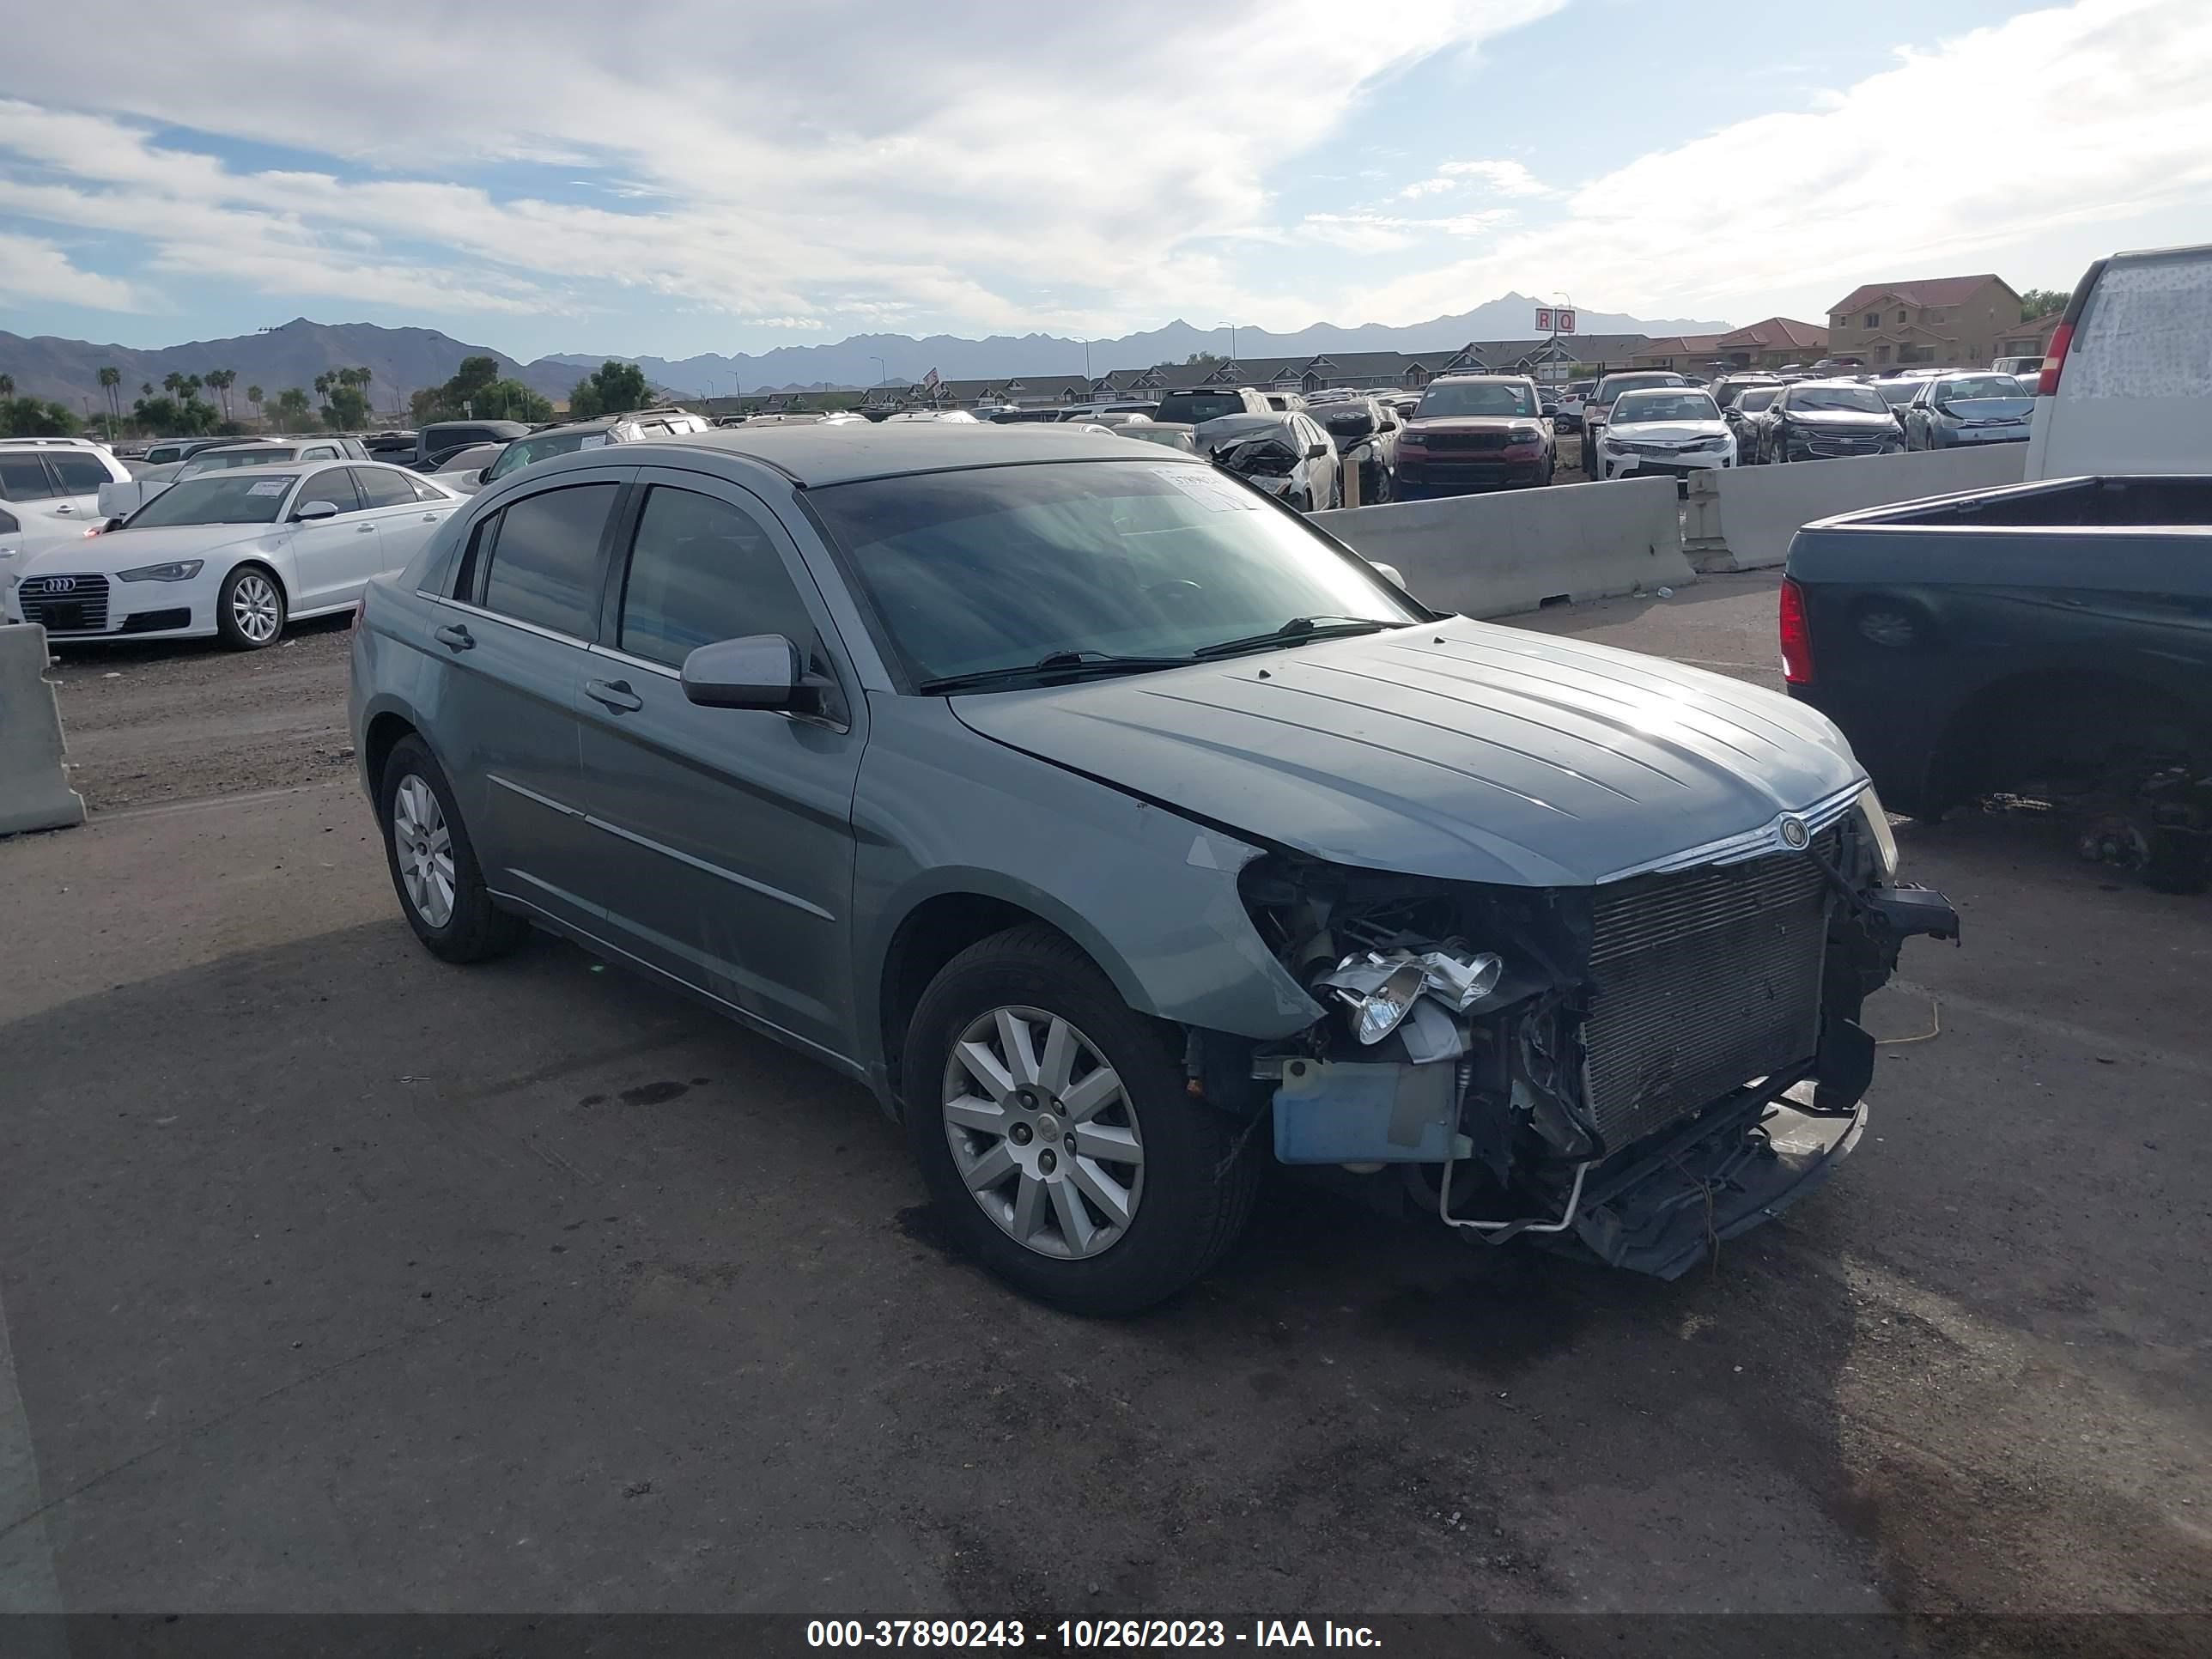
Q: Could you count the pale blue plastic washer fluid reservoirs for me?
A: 1